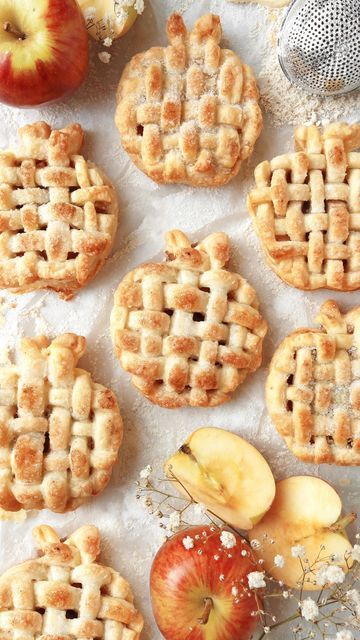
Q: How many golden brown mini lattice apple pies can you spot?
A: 7